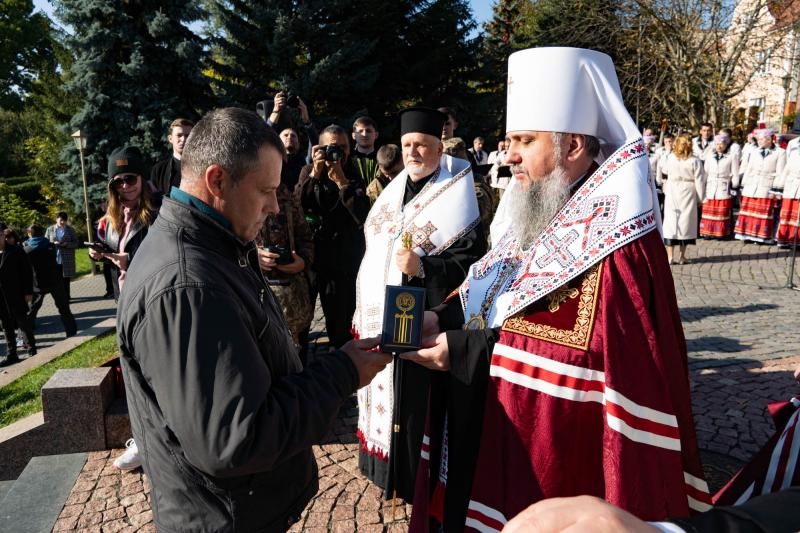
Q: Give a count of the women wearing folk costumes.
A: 3